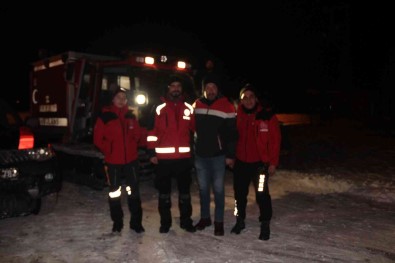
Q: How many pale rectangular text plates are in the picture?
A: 2